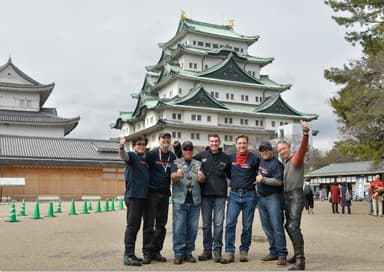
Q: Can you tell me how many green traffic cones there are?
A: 12